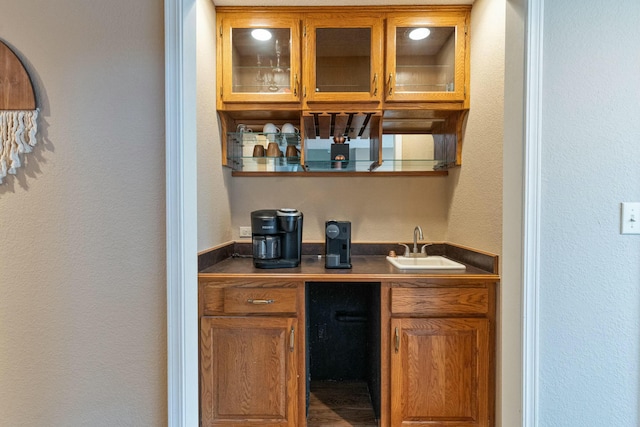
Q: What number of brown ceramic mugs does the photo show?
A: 3